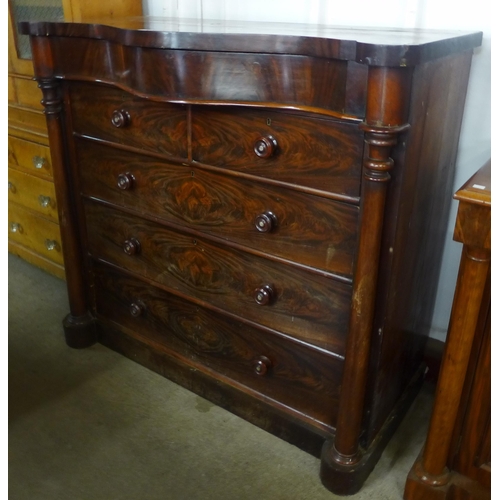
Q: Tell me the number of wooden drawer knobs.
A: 8